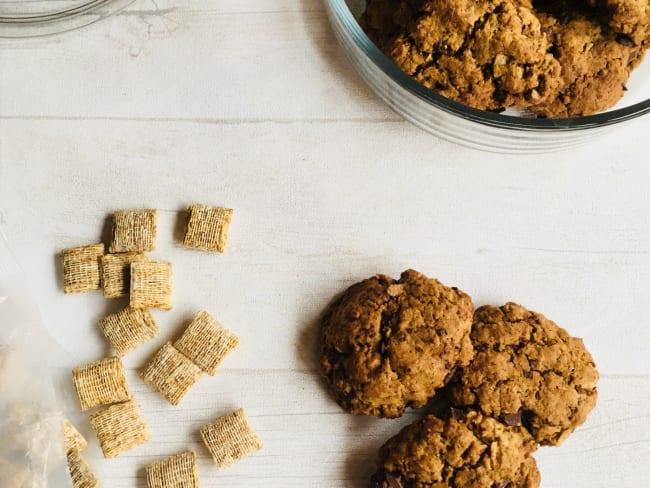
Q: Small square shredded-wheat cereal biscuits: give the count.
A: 14